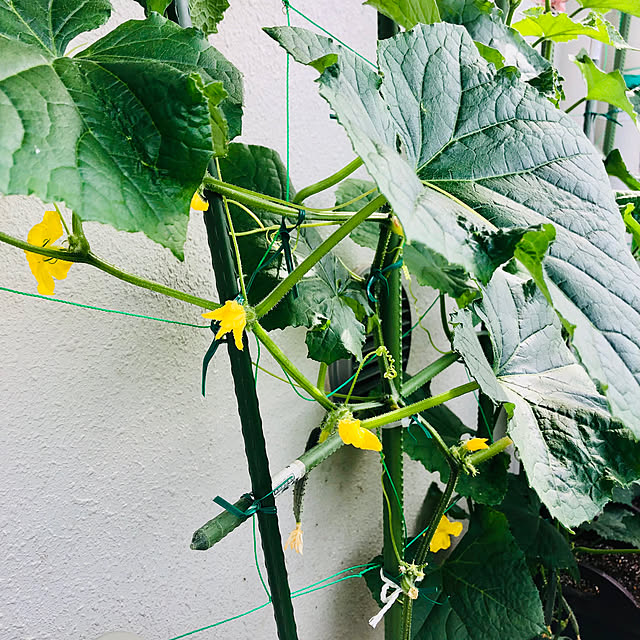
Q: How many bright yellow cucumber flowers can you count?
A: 6